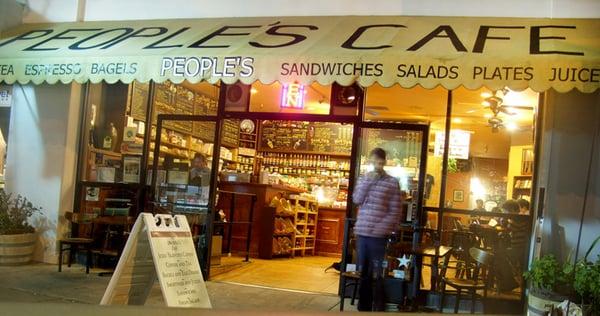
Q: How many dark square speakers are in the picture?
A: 2